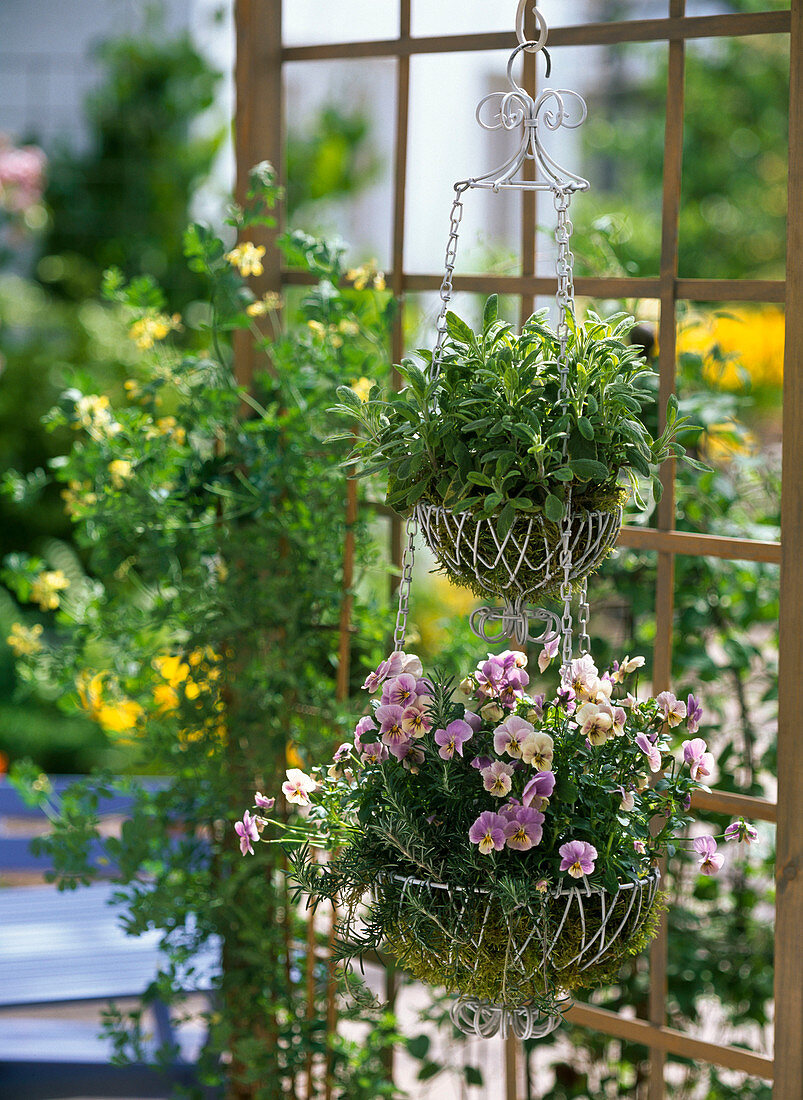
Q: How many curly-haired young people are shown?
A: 0